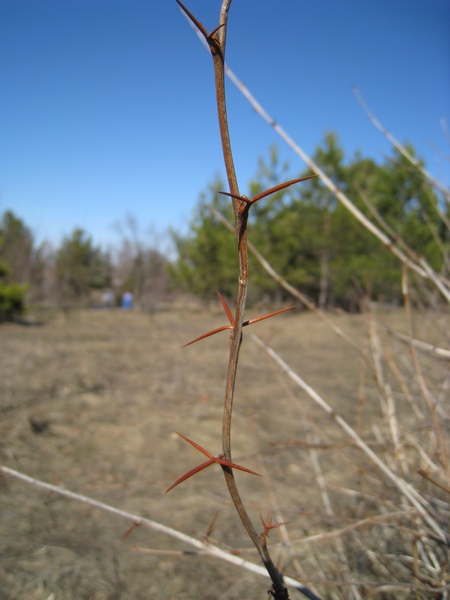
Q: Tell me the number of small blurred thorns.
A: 2